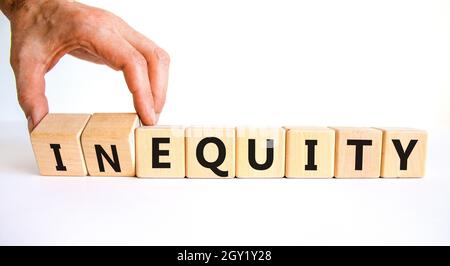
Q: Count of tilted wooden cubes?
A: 2